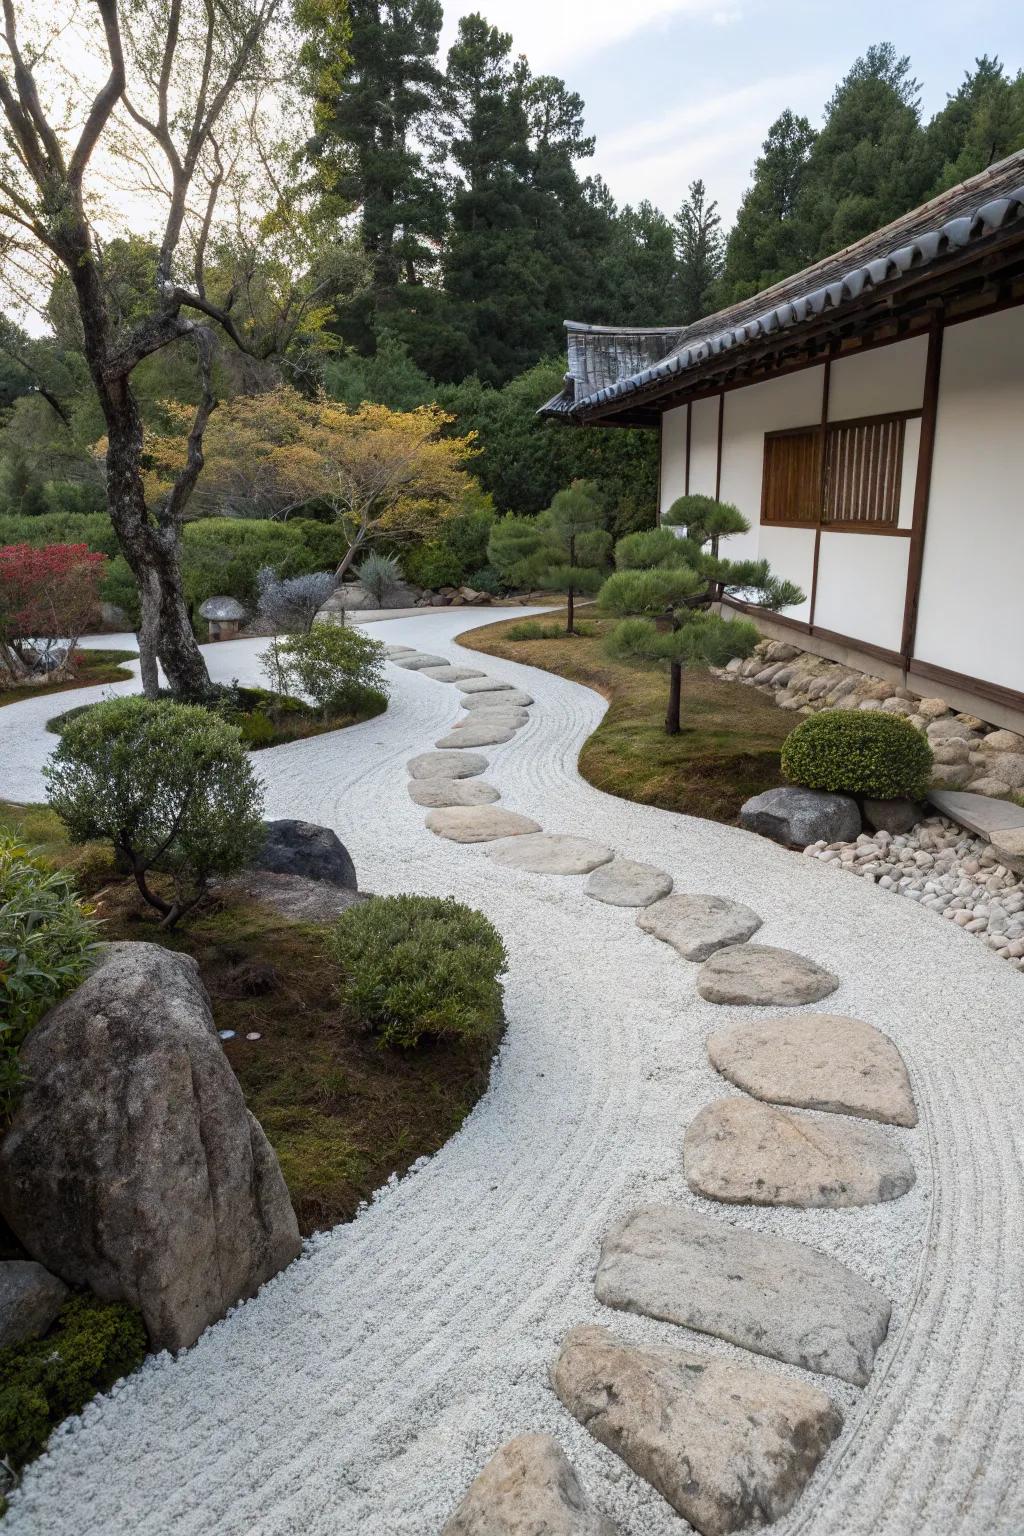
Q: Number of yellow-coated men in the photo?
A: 0